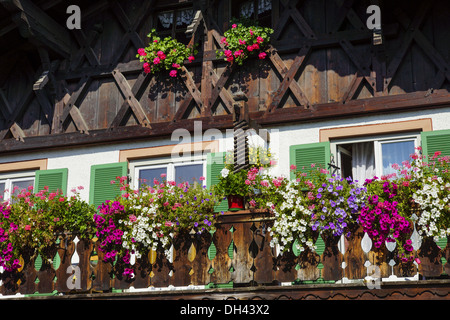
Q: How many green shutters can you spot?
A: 5